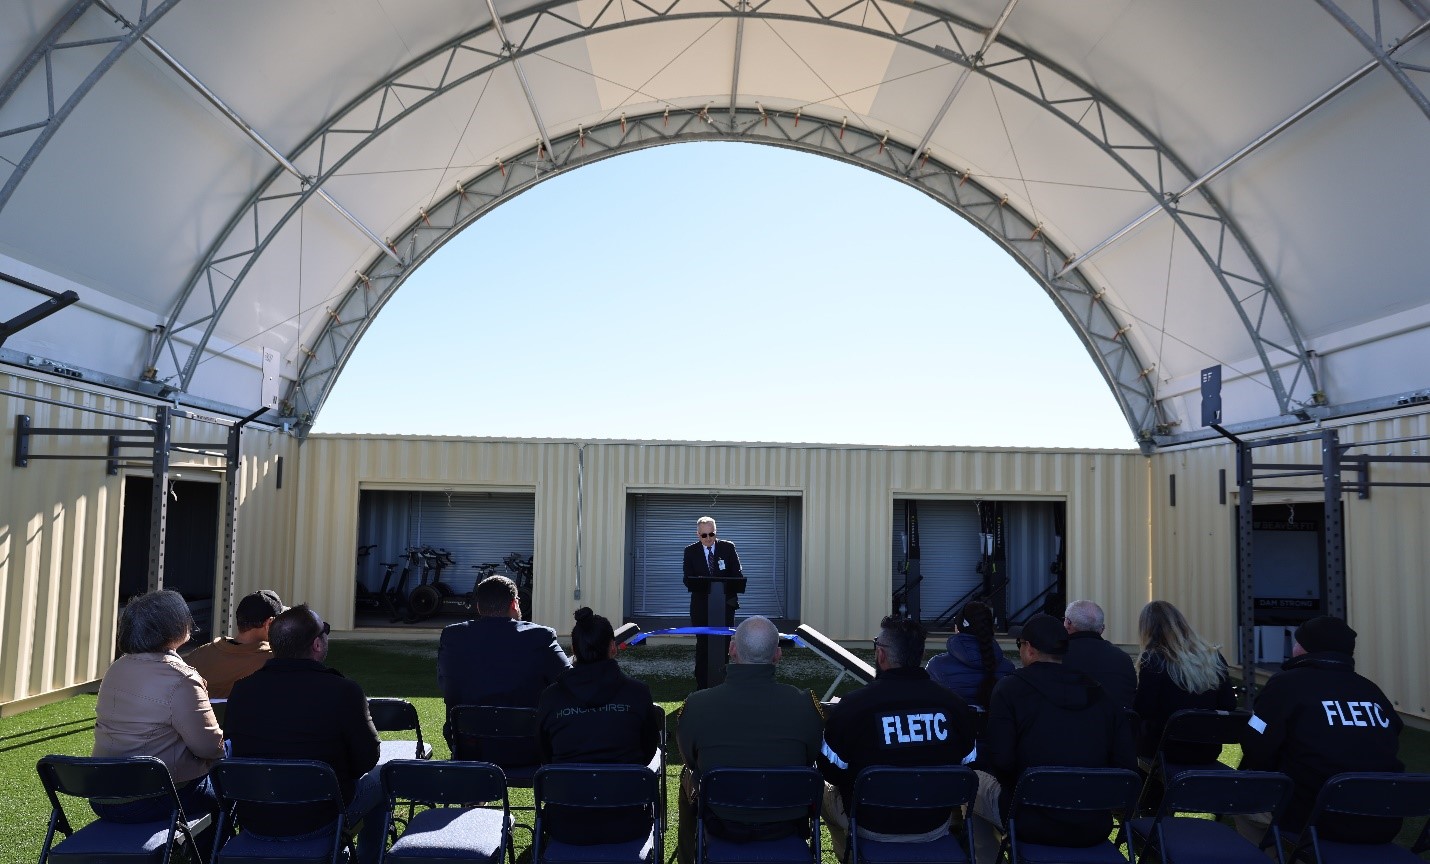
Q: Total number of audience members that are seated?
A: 12